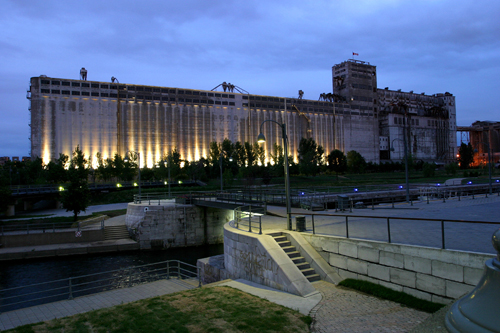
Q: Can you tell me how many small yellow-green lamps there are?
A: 5